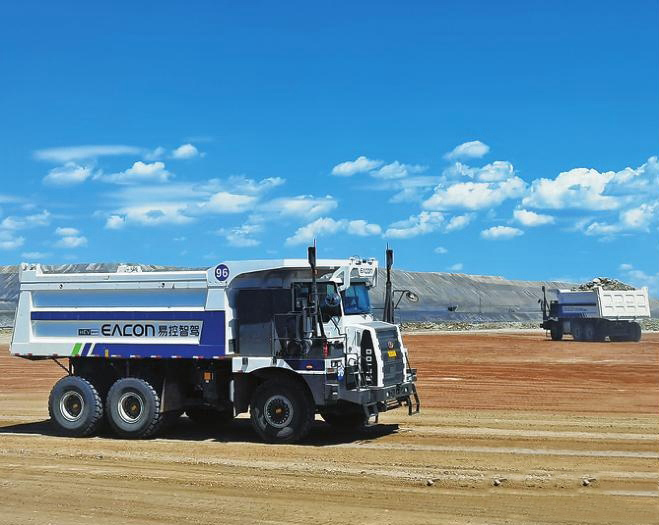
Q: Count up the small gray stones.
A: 3